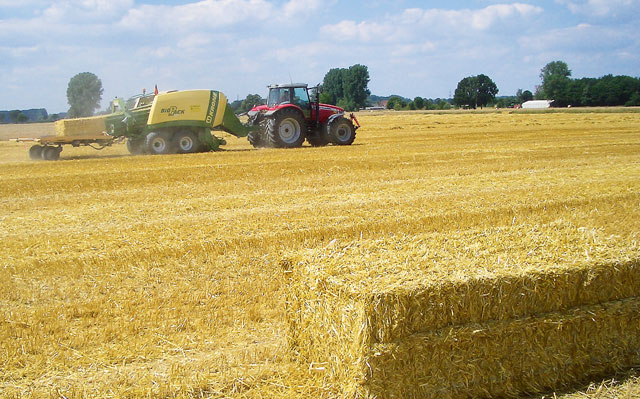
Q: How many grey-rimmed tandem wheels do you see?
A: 2